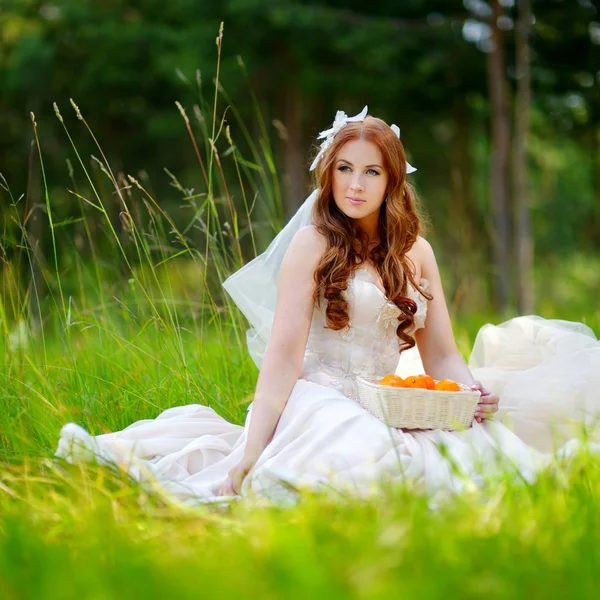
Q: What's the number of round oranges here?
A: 4